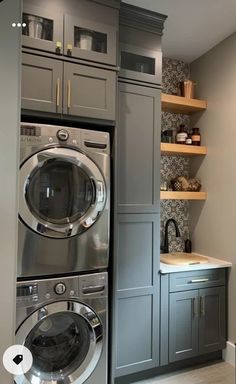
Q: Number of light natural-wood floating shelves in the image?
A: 3